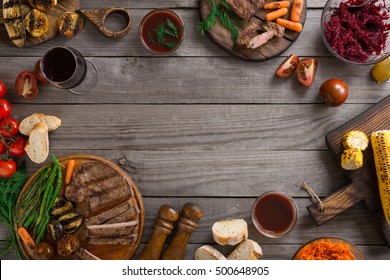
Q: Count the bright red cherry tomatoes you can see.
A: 6